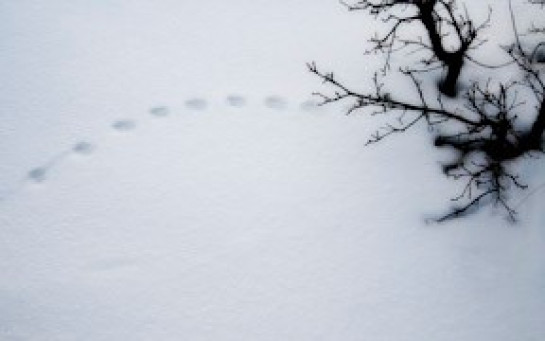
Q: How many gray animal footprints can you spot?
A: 8